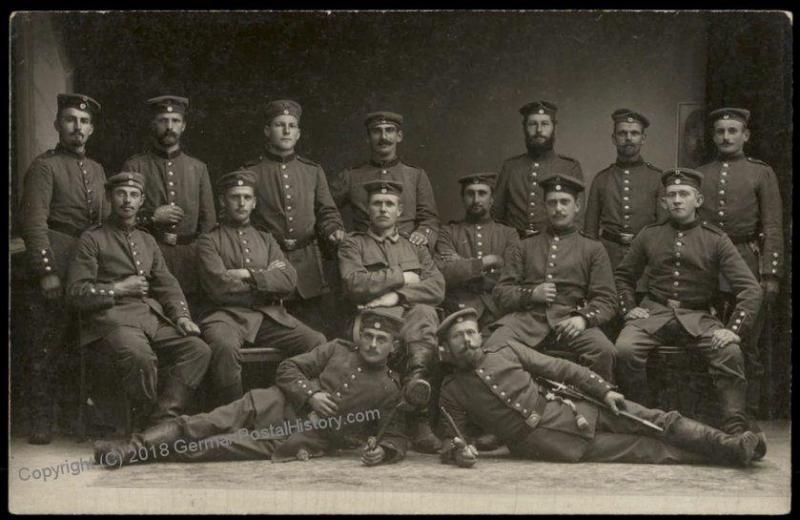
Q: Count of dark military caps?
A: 15